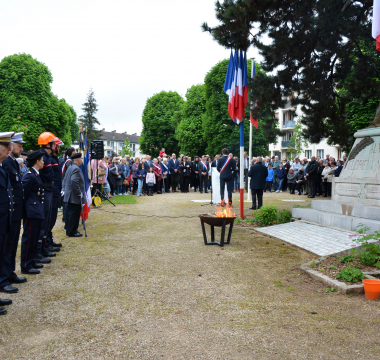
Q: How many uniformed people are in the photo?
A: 5